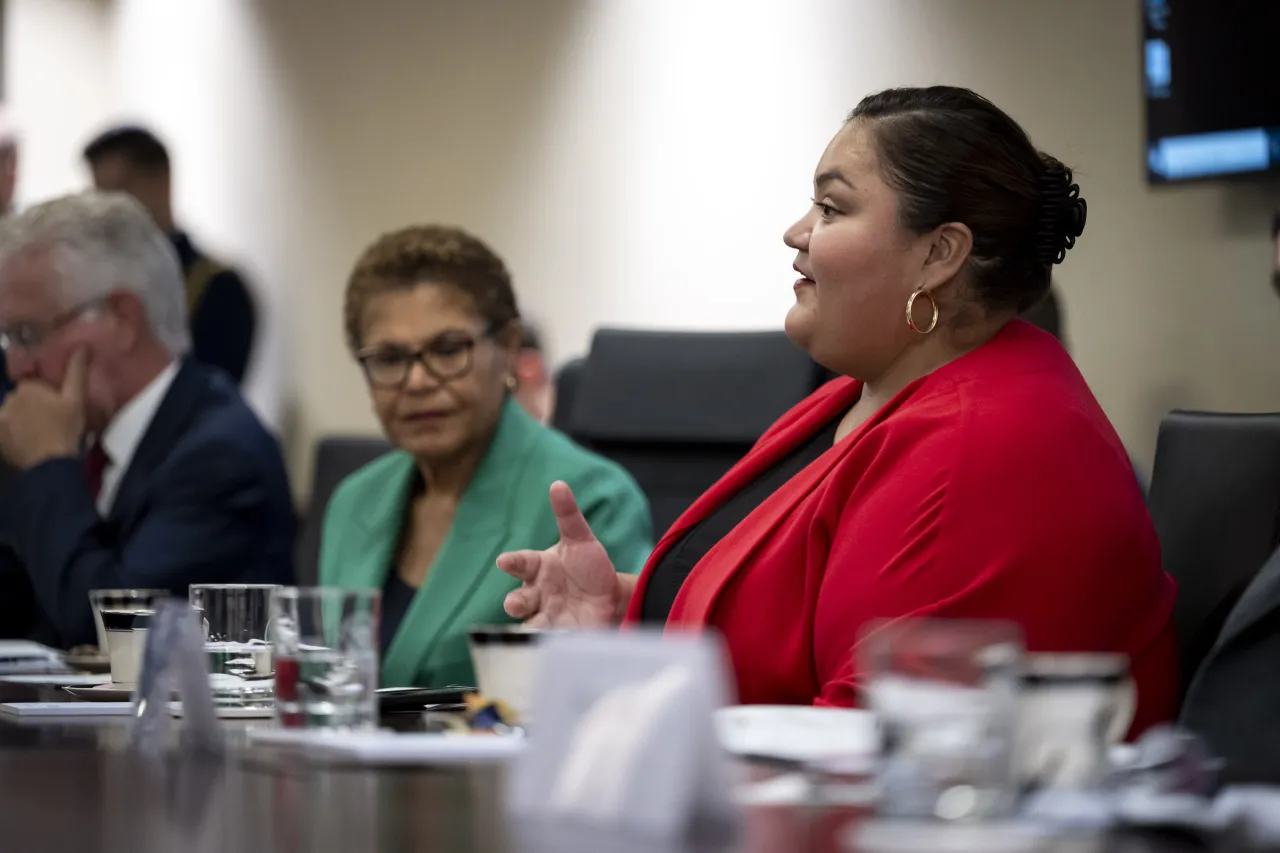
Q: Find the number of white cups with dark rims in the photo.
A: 4